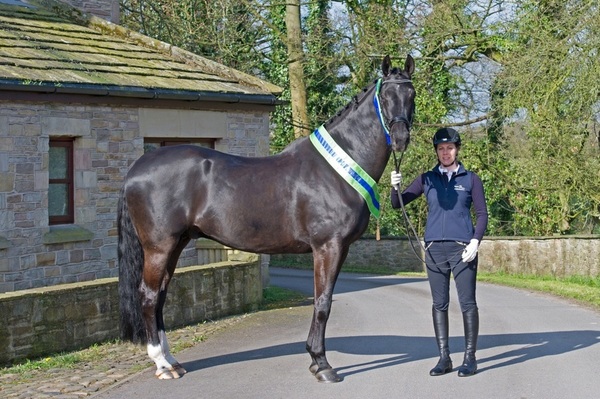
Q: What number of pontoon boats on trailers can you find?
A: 0